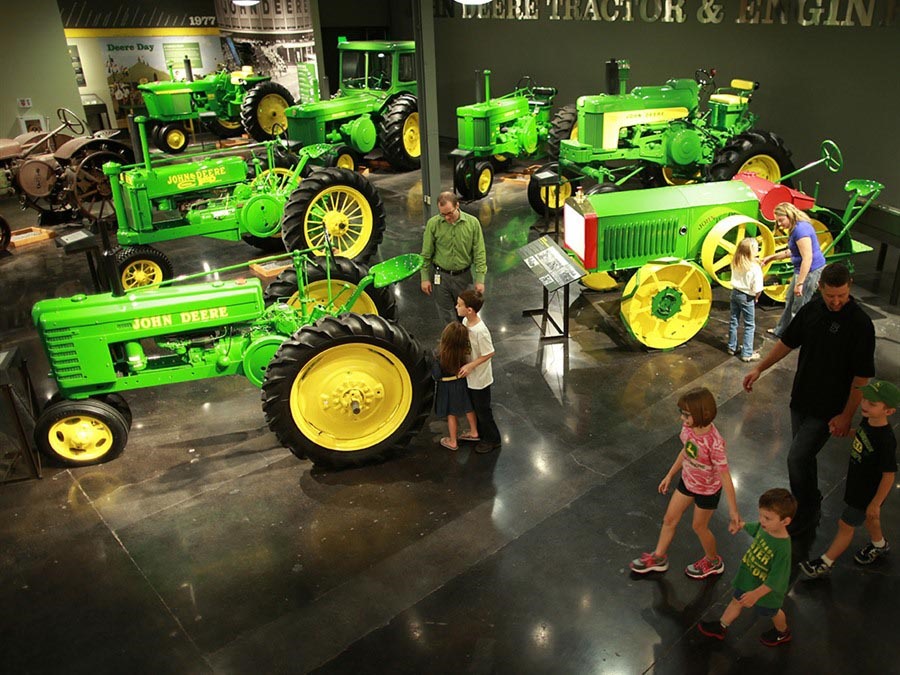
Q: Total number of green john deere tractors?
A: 7